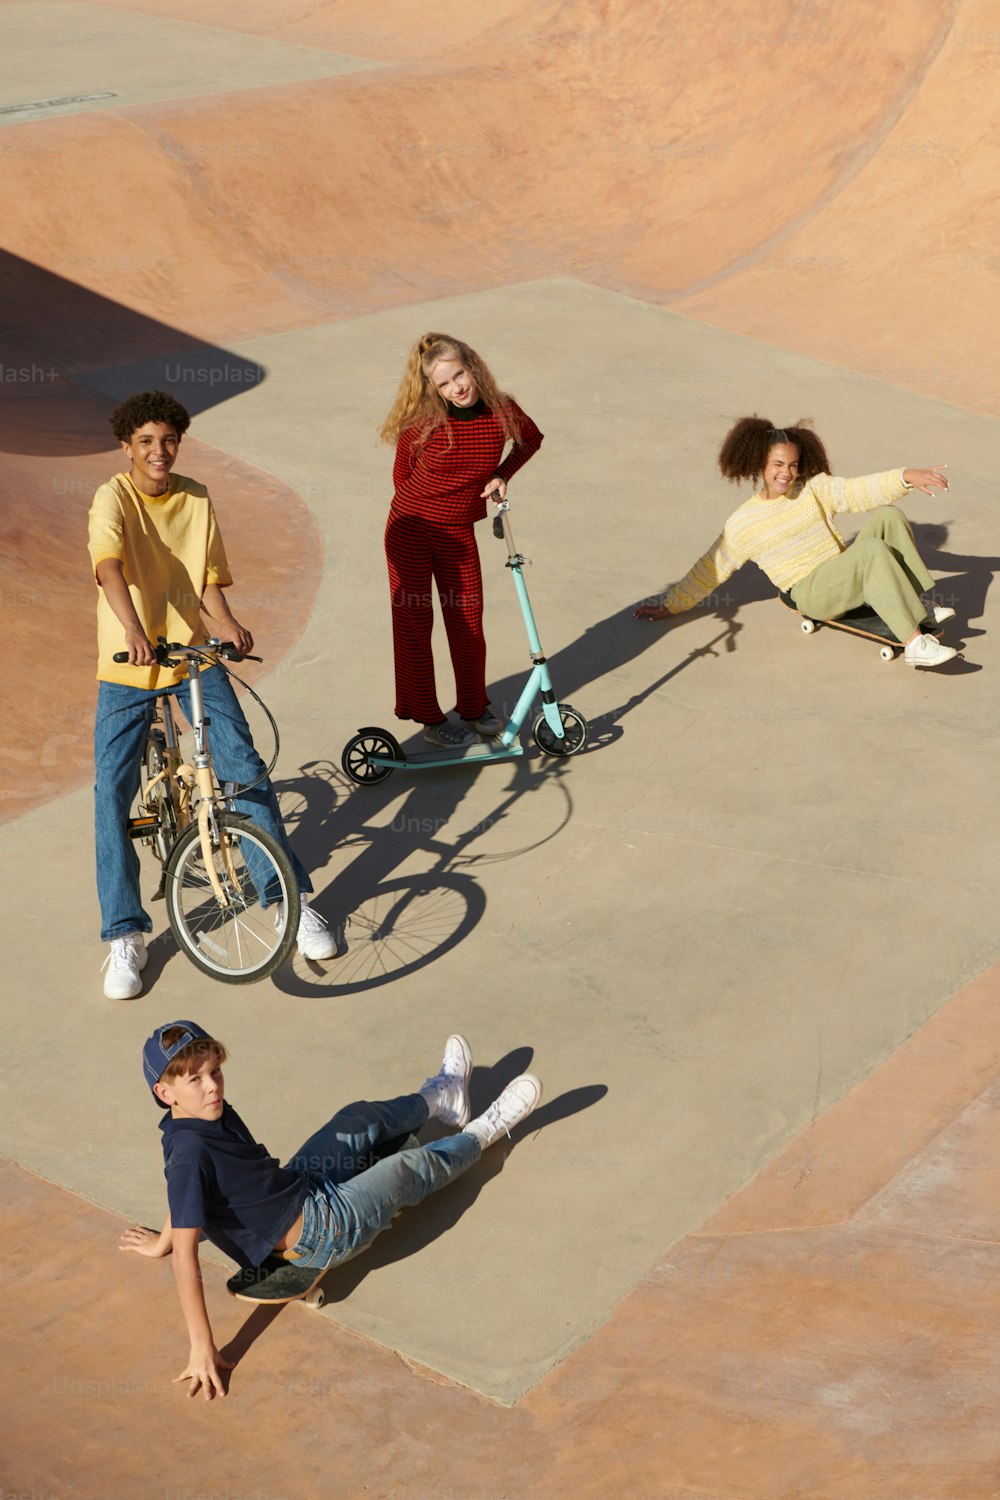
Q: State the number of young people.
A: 4